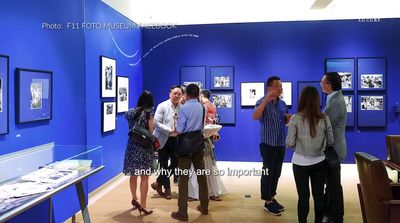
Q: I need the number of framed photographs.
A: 15